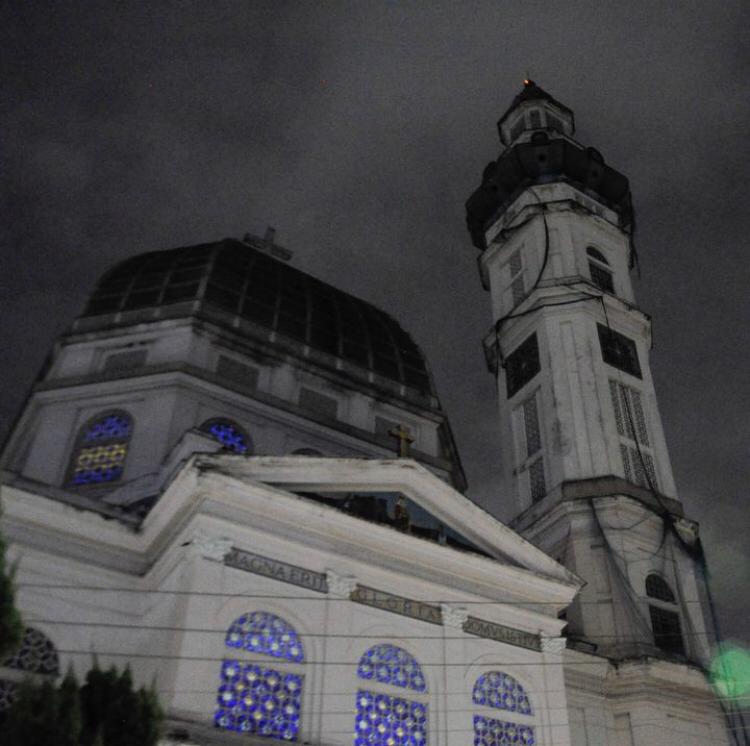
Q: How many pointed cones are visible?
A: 1